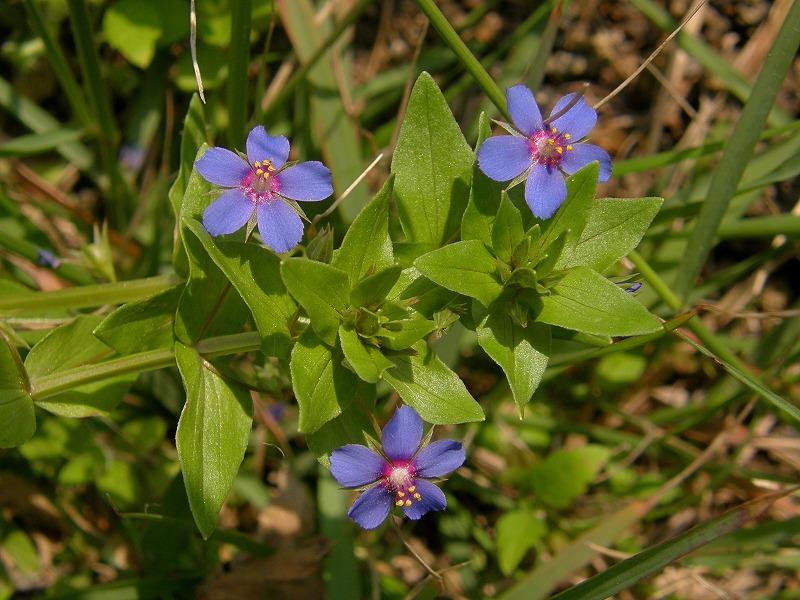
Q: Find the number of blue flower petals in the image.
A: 15